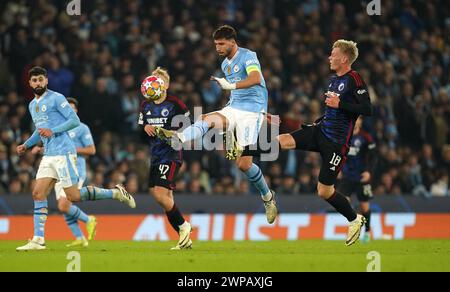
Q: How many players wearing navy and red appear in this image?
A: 3